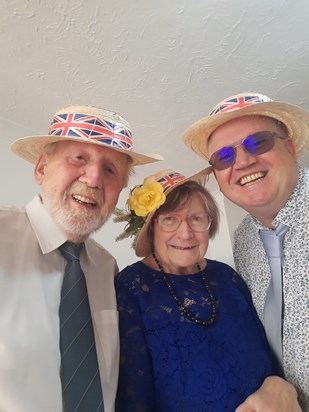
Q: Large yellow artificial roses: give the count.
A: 1